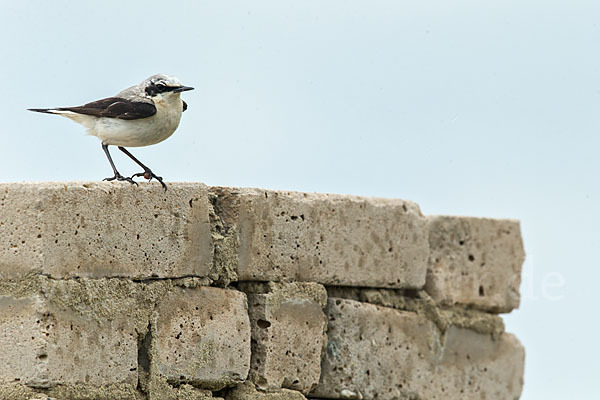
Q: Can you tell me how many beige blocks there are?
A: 7